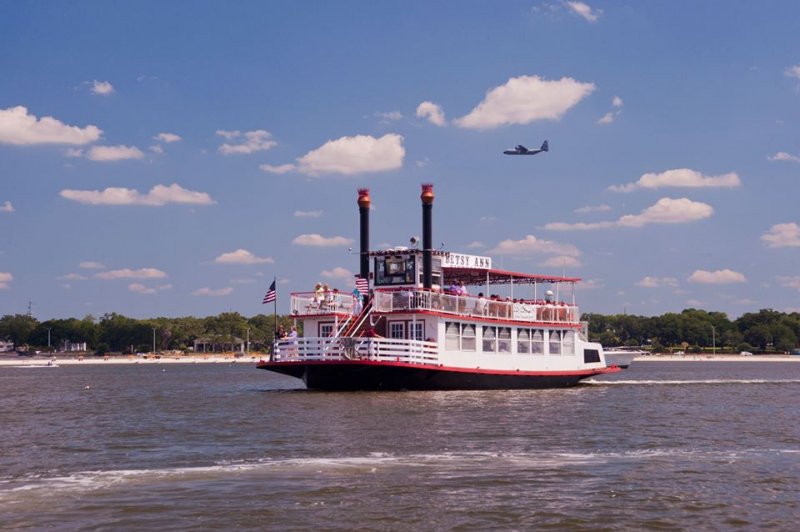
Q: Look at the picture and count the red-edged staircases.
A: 1